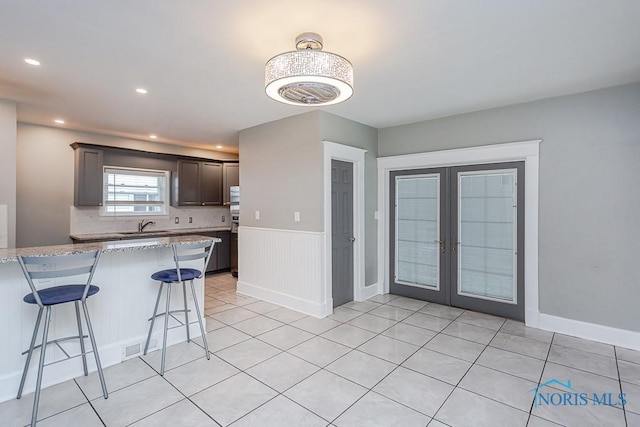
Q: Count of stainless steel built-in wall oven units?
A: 0